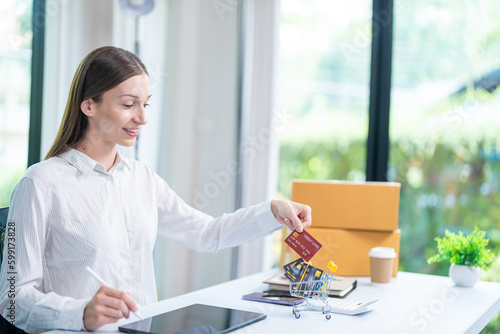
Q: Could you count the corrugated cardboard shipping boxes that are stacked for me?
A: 2